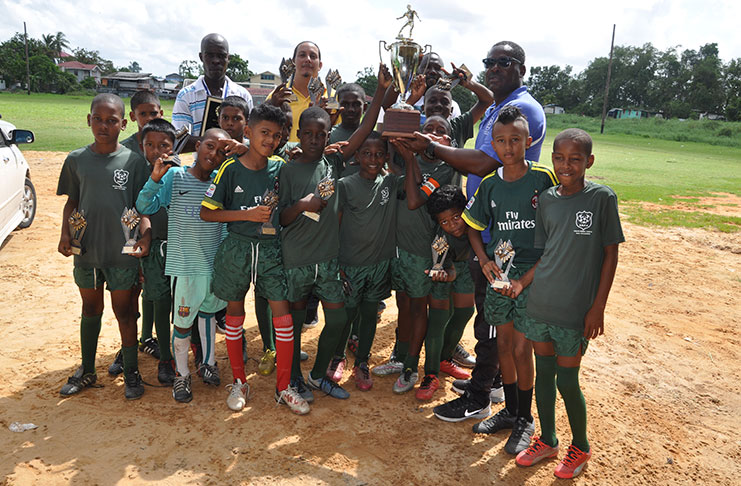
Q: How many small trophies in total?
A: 11